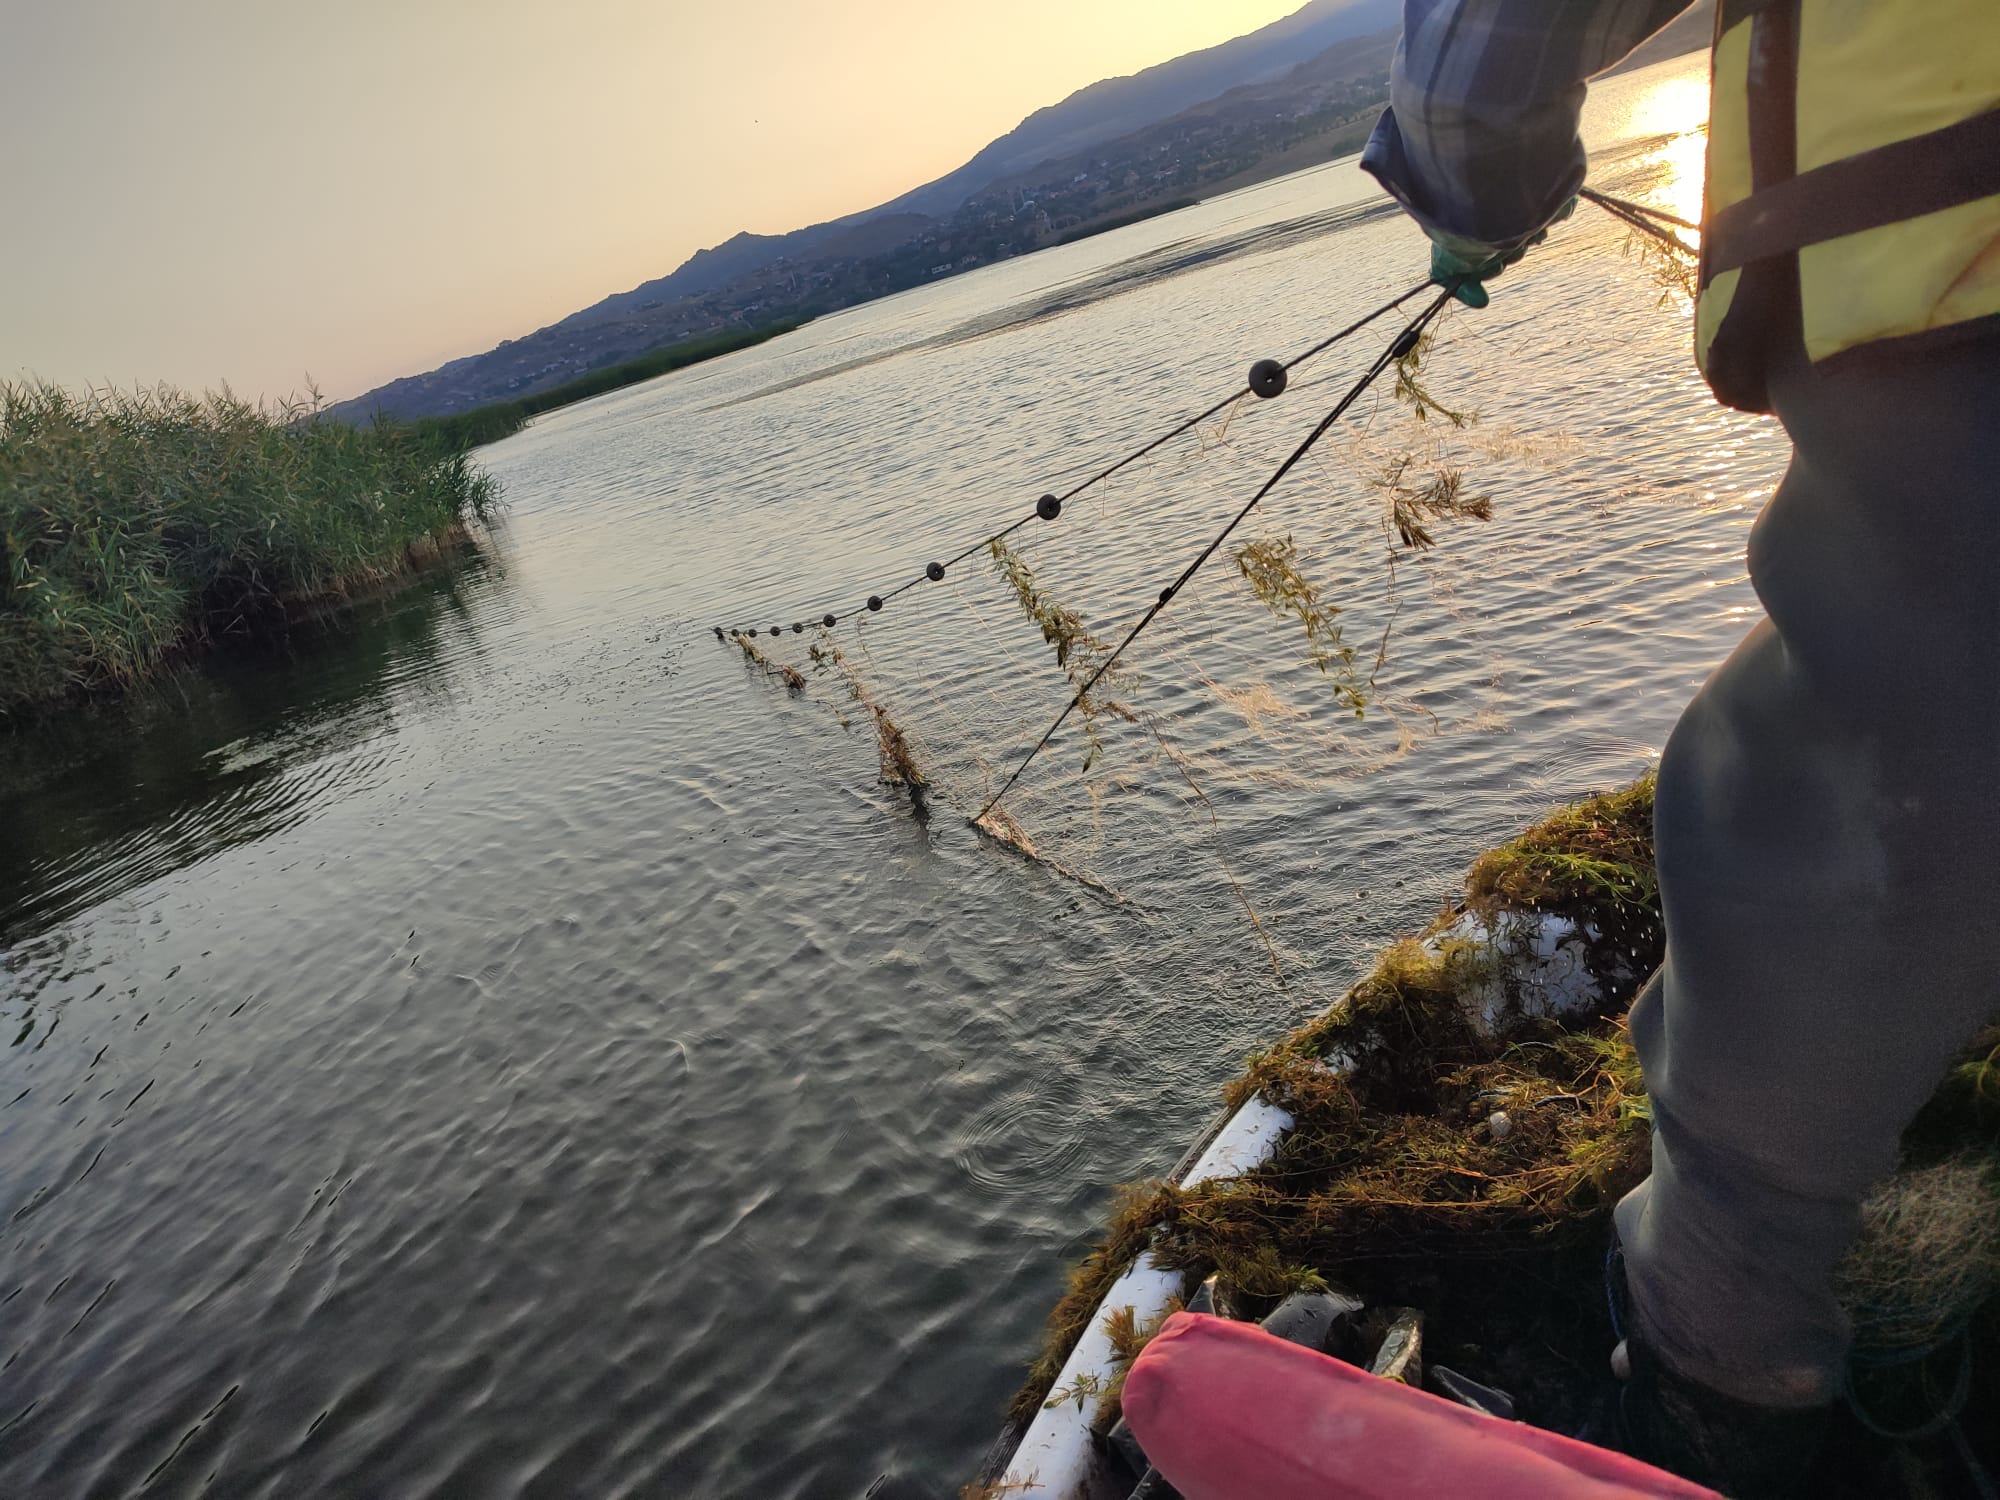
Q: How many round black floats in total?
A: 10